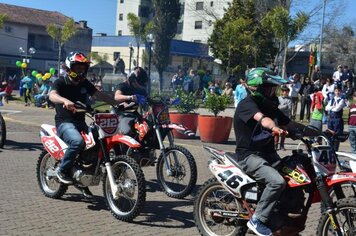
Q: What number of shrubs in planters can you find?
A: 2